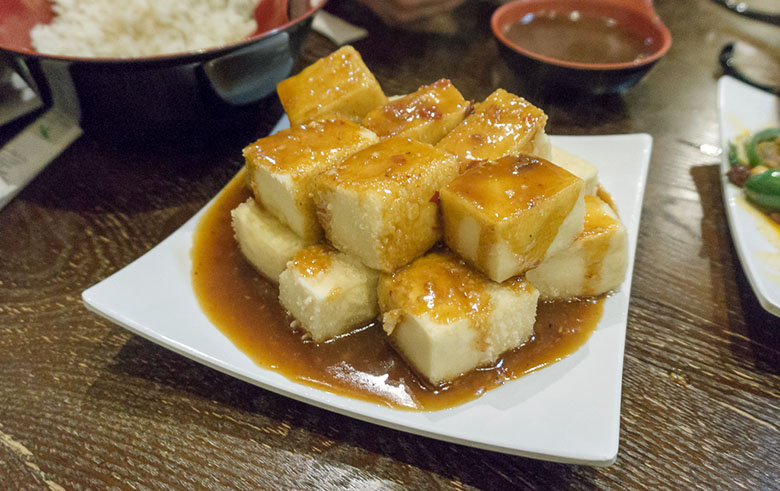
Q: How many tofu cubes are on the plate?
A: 11